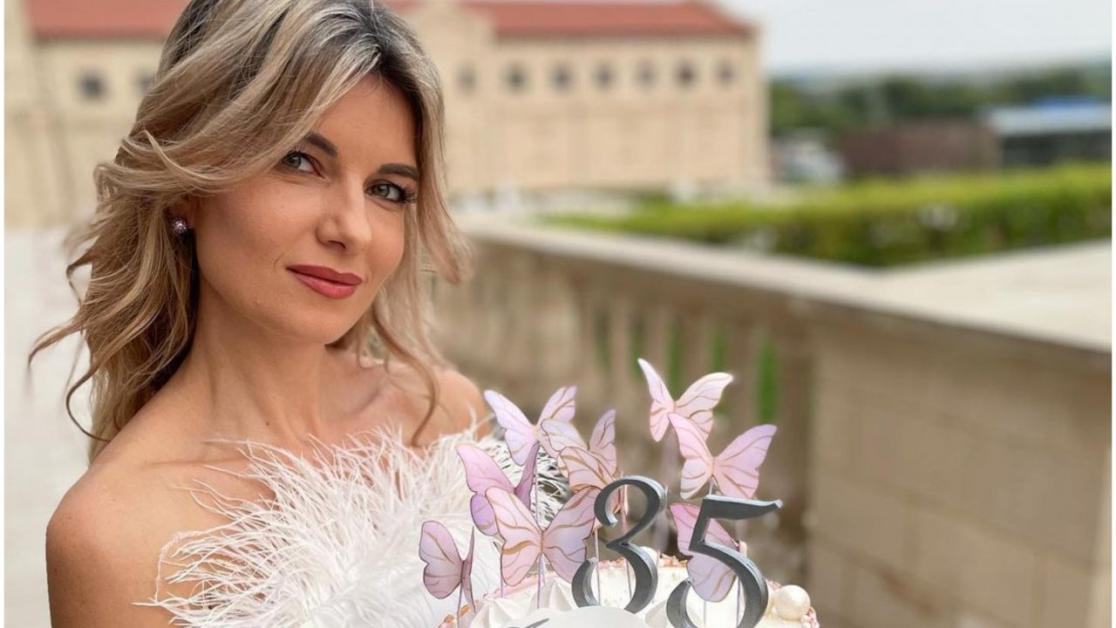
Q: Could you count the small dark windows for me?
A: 9